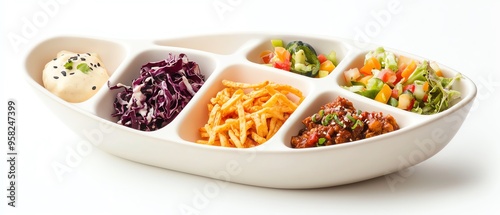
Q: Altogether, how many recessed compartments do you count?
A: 7